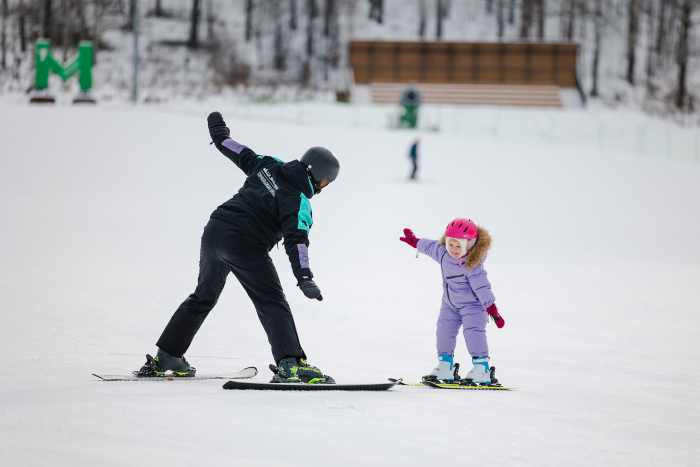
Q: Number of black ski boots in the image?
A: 2